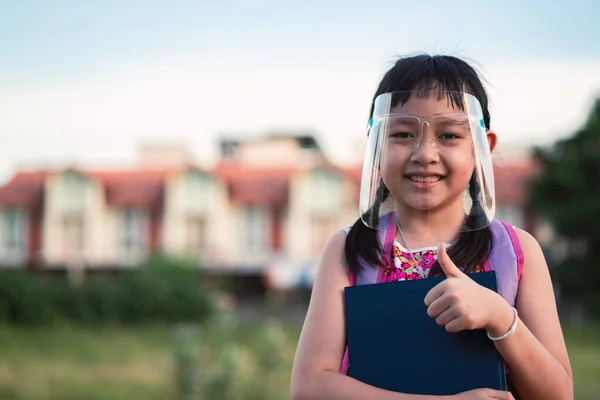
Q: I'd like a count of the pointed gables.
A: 3